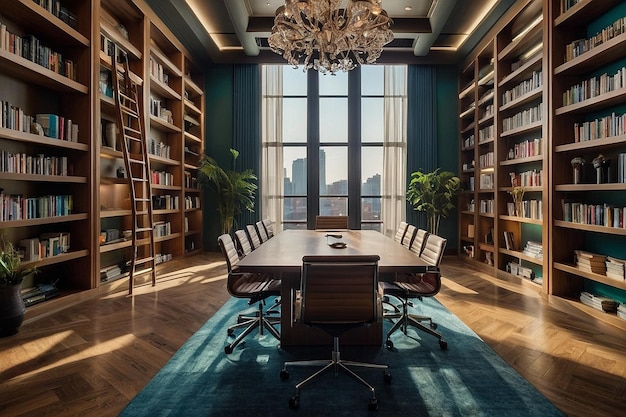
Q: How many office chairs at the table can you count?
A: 11